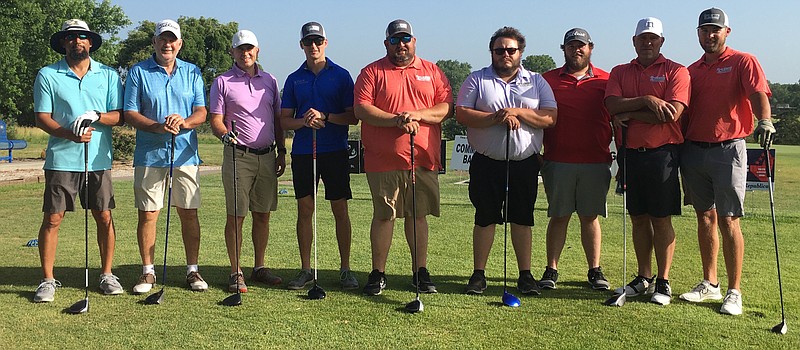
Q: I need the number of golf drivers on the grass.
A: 8